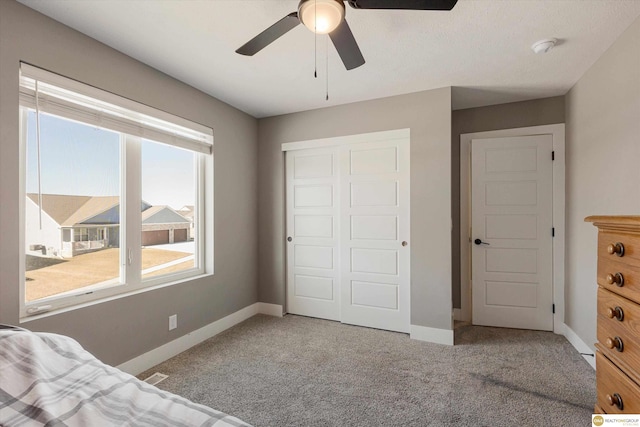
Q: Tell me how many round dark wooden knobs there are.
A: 5